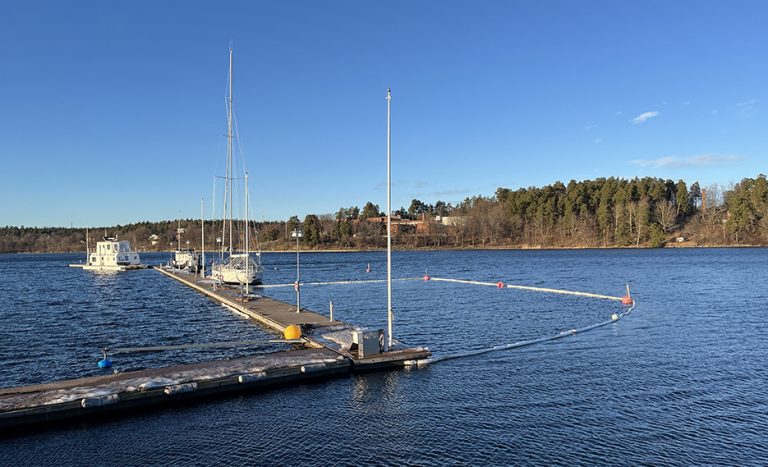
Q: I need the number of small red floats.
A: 4